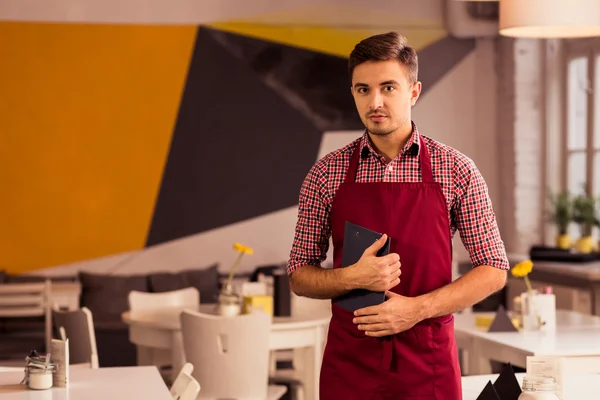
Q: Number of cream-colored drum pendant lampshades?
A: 1